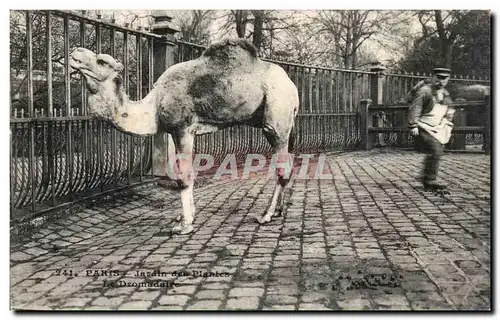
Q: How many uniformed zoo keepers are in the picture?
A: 1